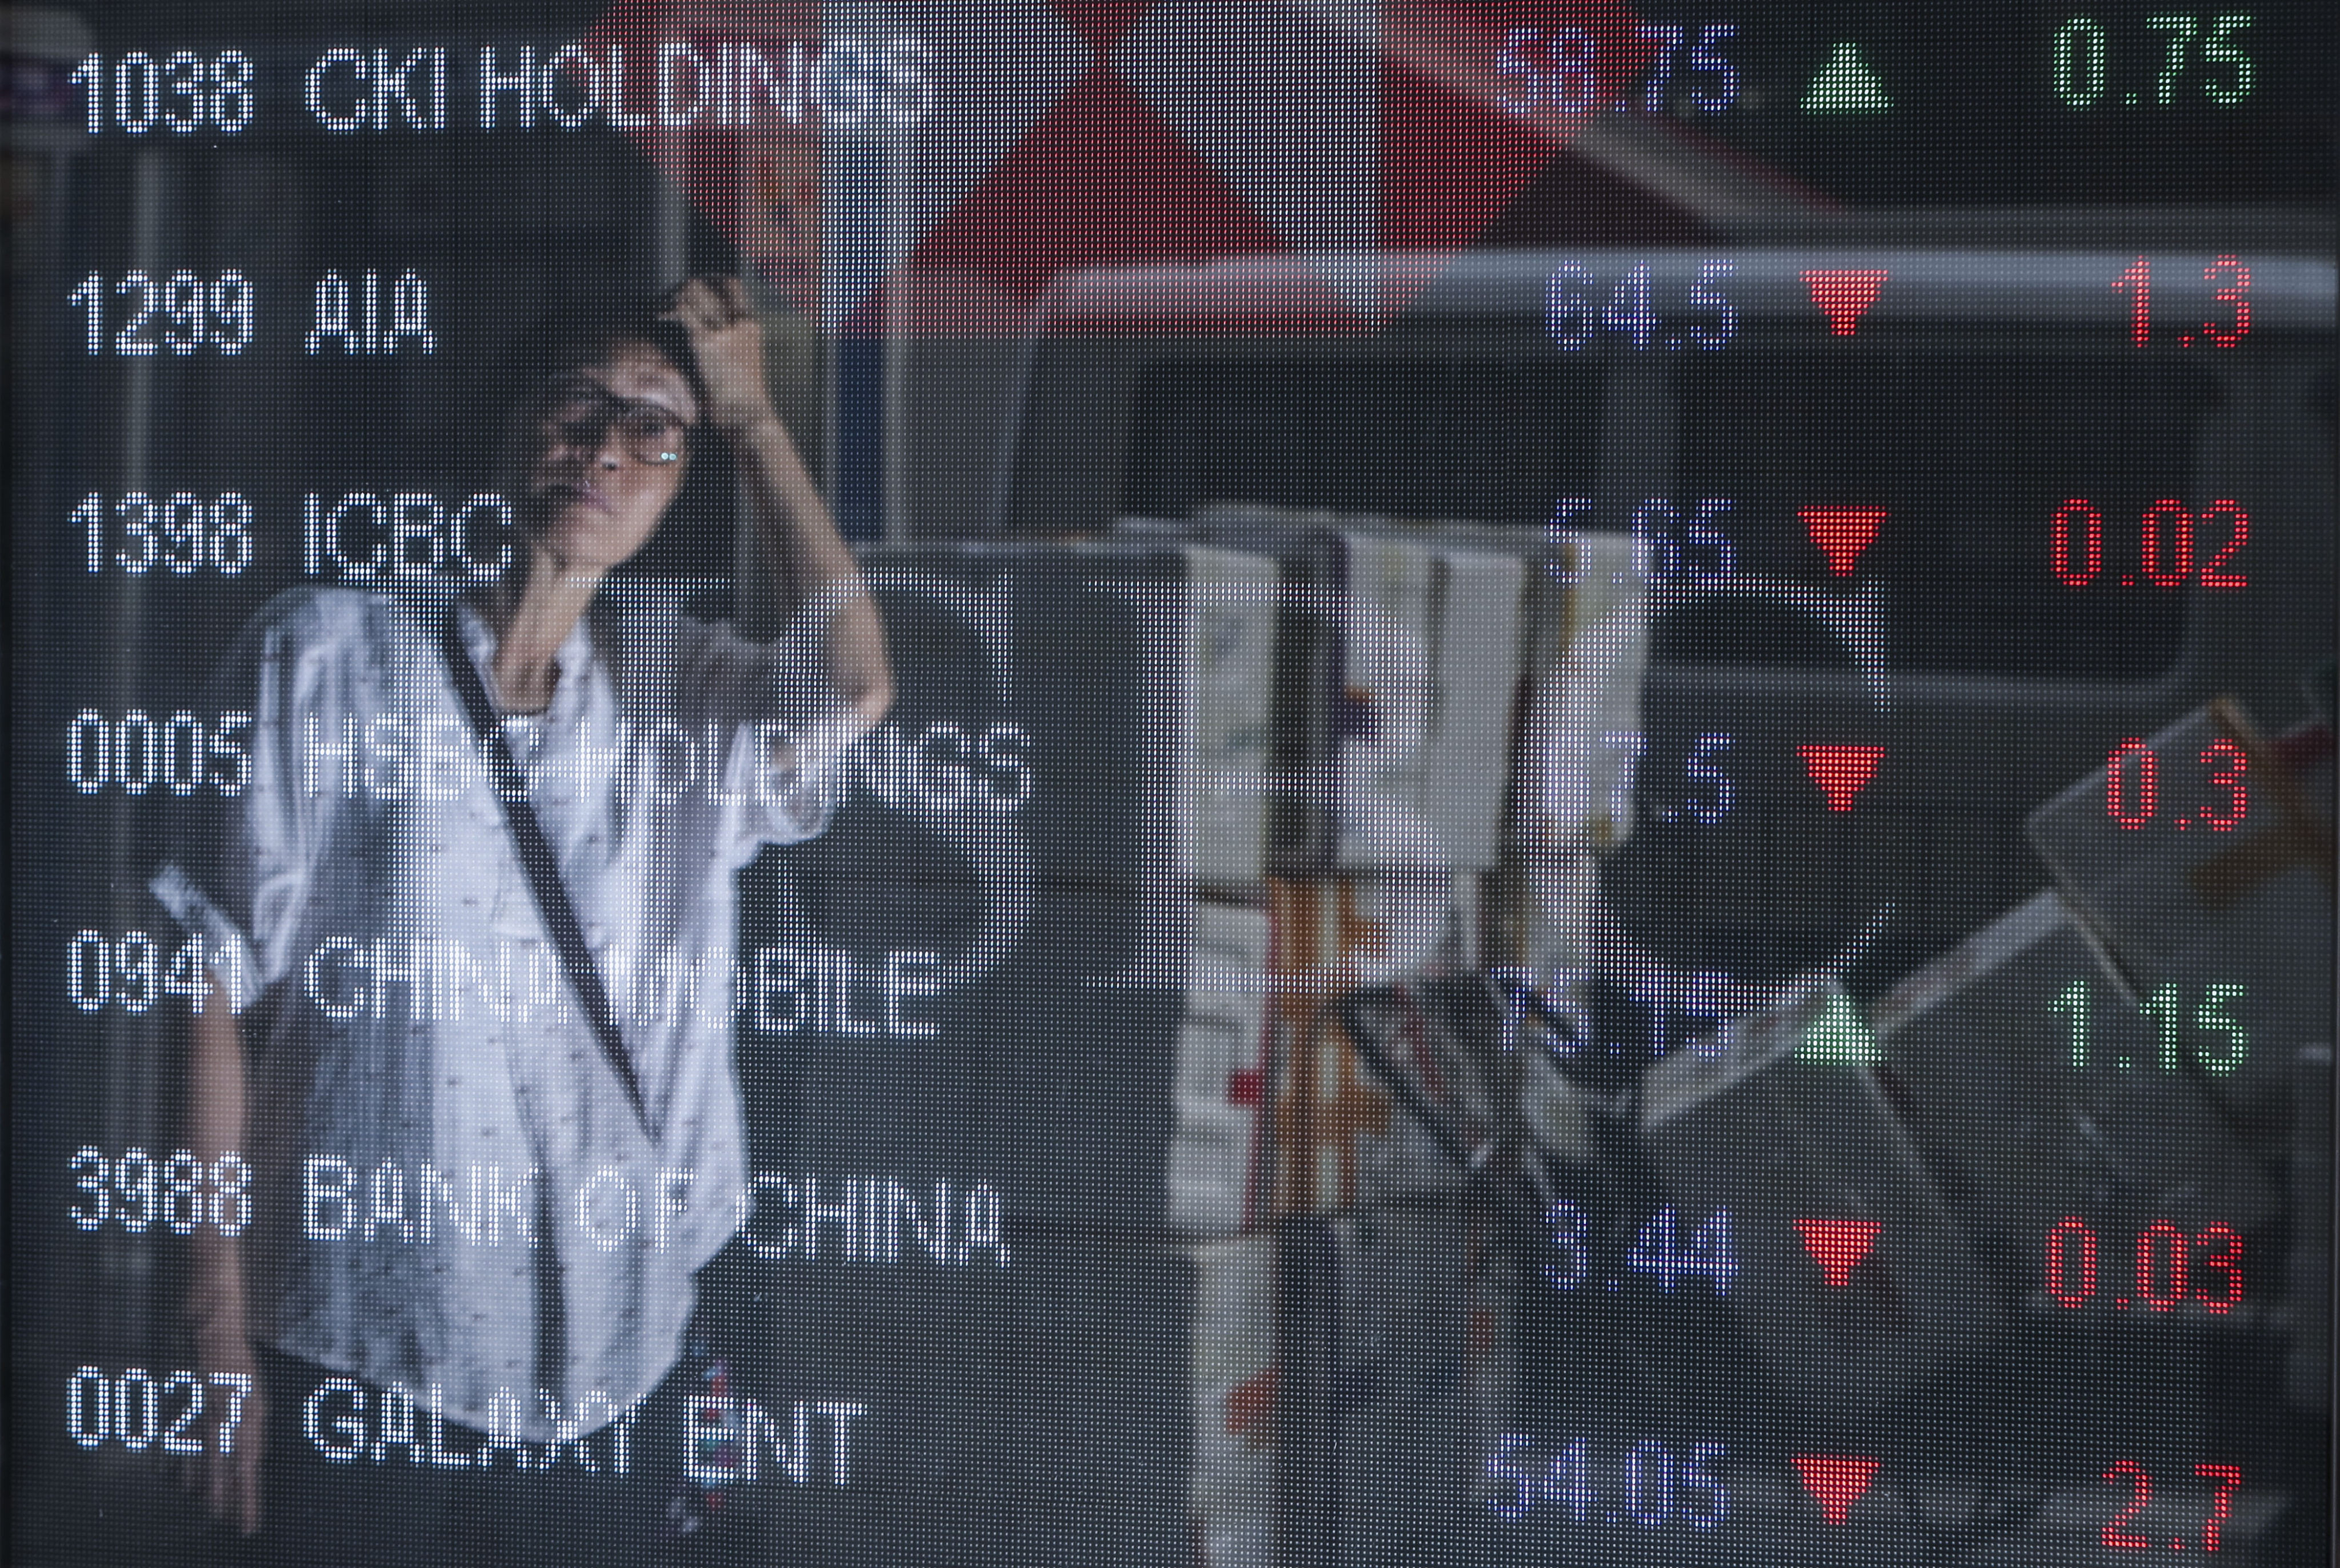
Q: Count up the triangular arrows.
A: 7